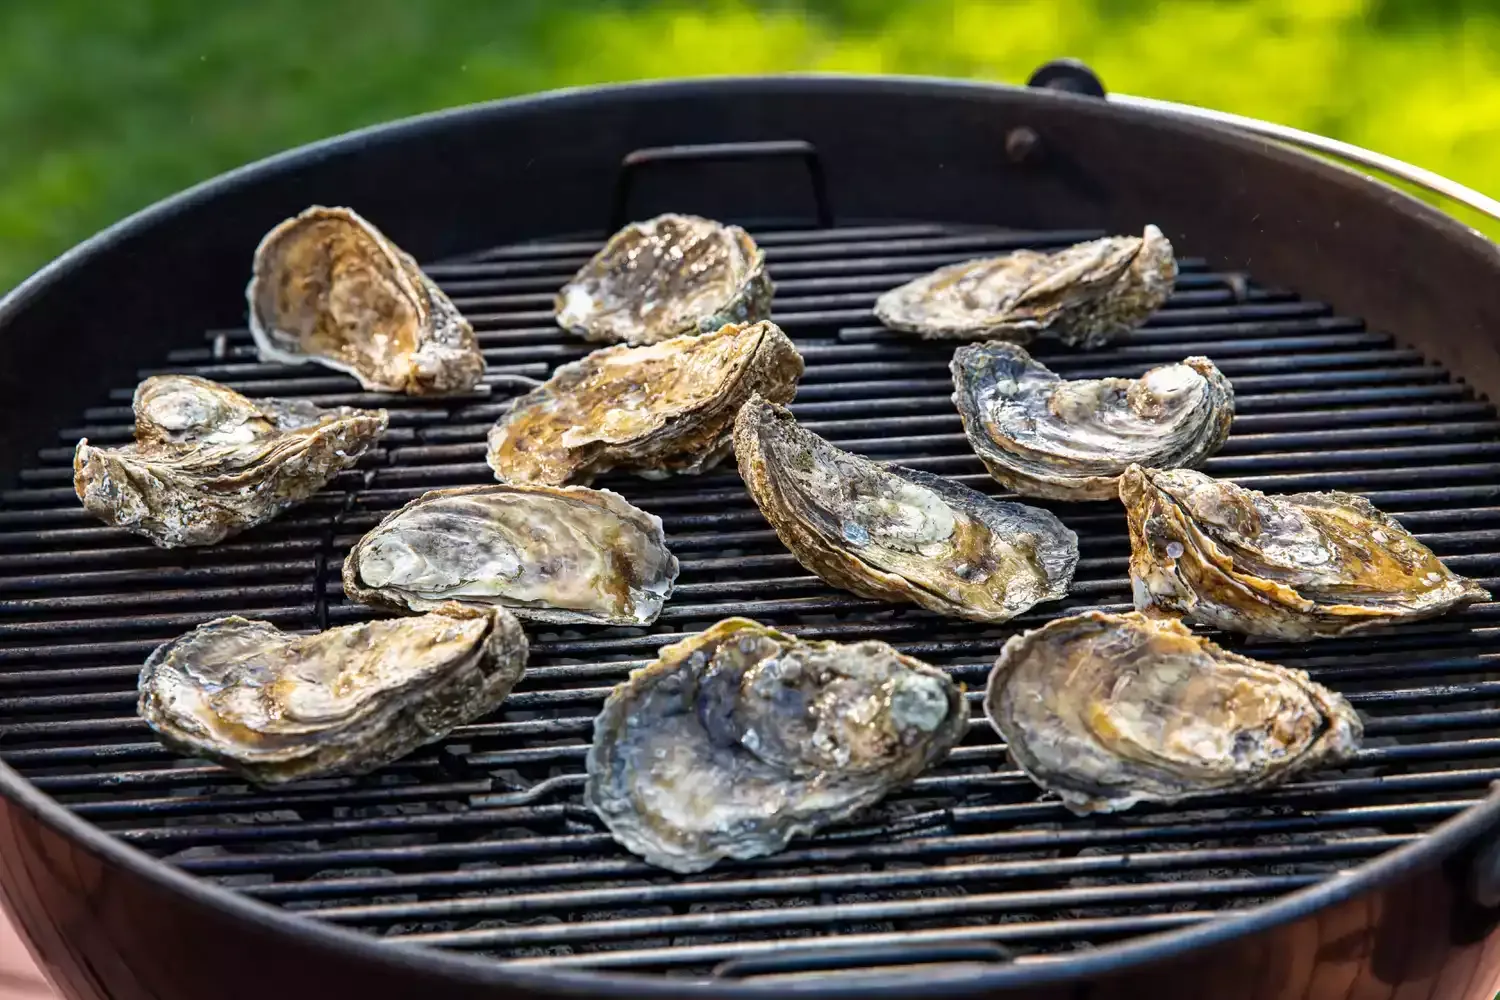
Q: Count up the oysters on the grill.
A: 12